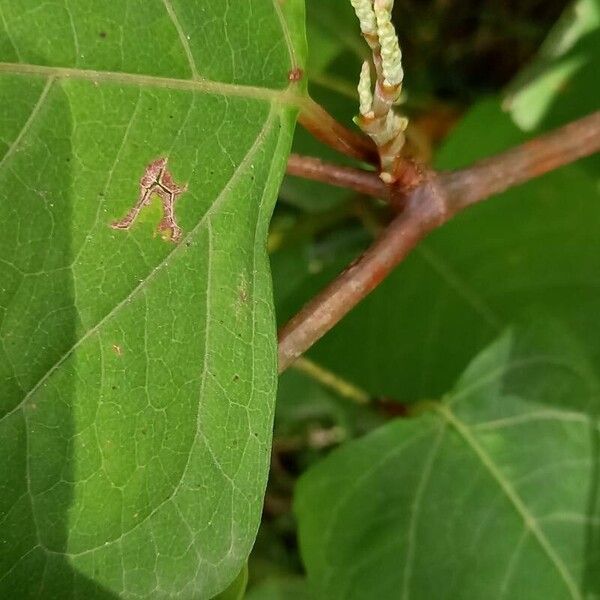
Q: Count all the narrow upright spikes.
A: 3